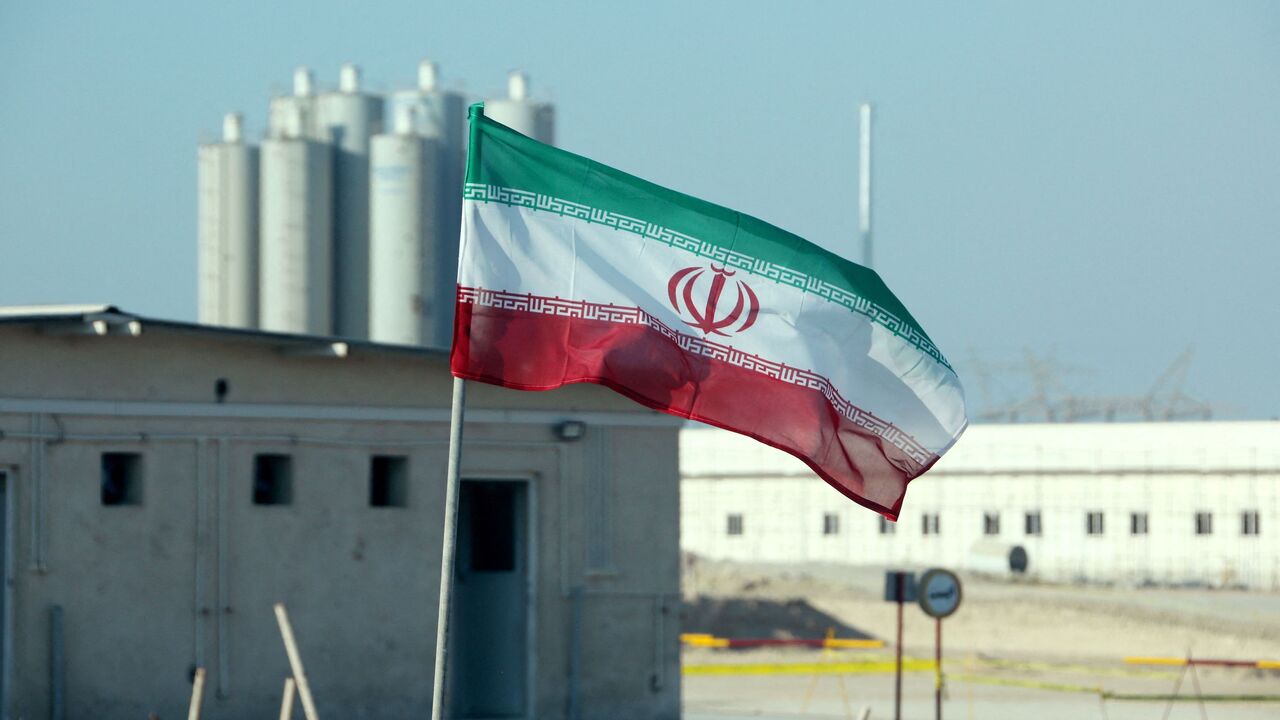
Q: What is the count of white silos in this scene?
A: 7